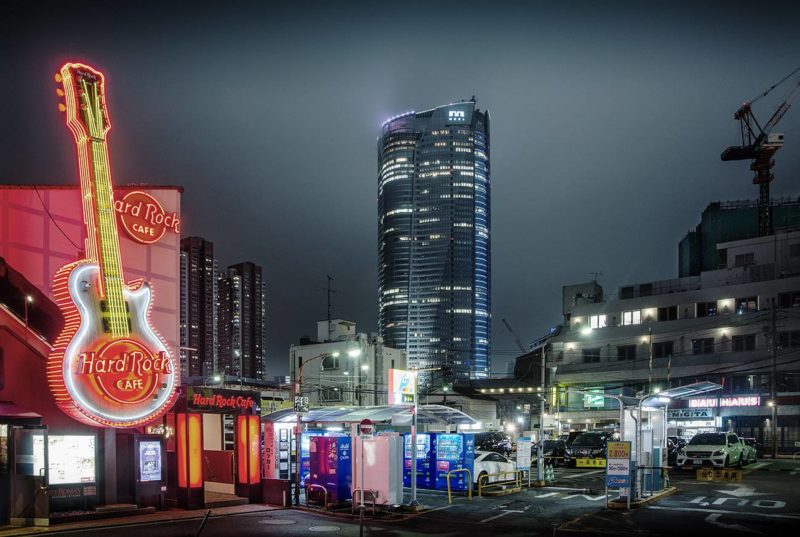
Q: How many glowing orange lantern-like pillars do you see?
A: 2